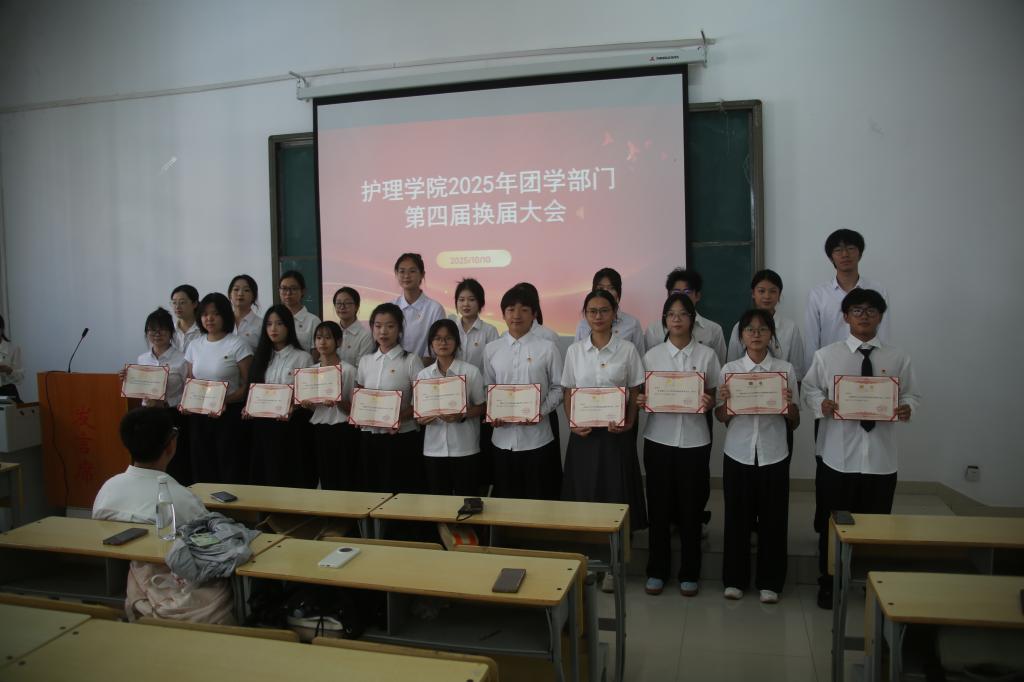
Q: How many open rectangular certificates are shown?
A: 11